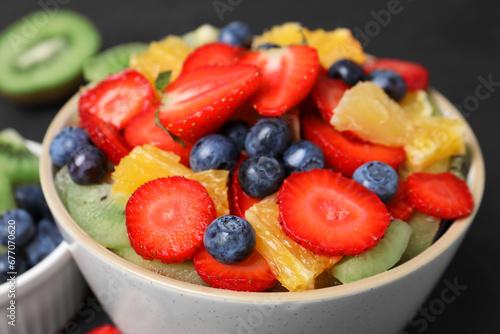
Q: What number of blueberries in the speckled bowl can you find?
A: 13